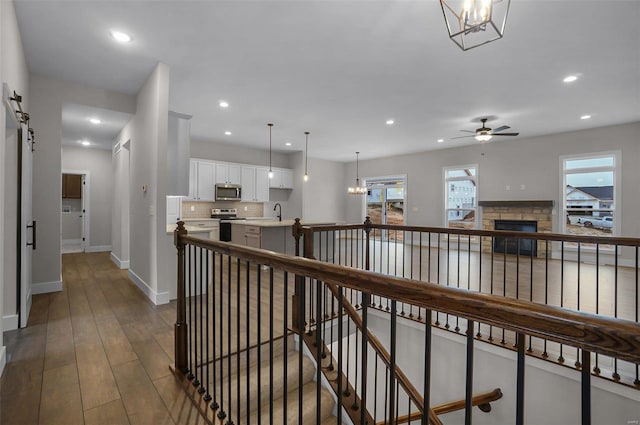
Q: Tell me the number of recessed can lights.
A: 10